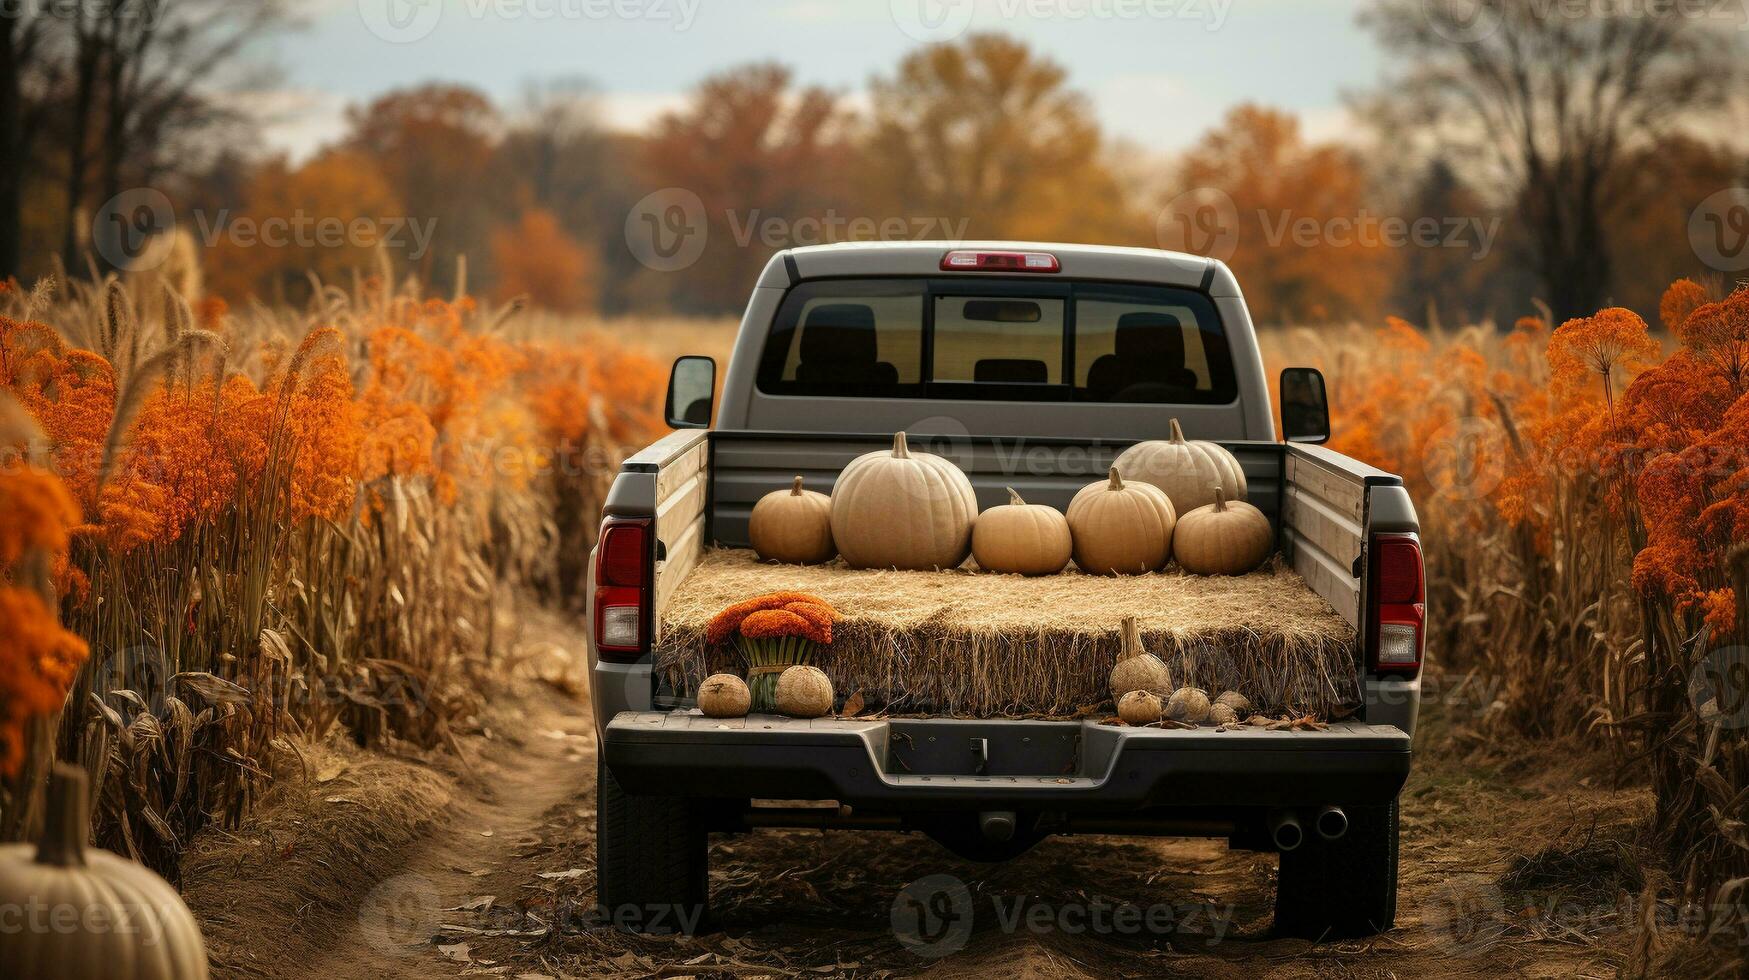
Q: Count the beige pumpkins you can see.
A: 7